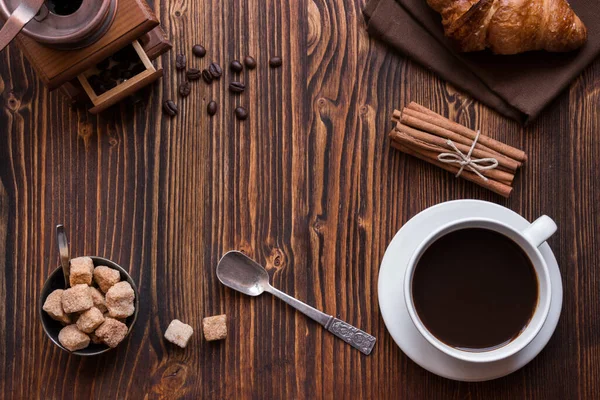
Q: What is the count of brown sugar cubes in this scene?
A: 11